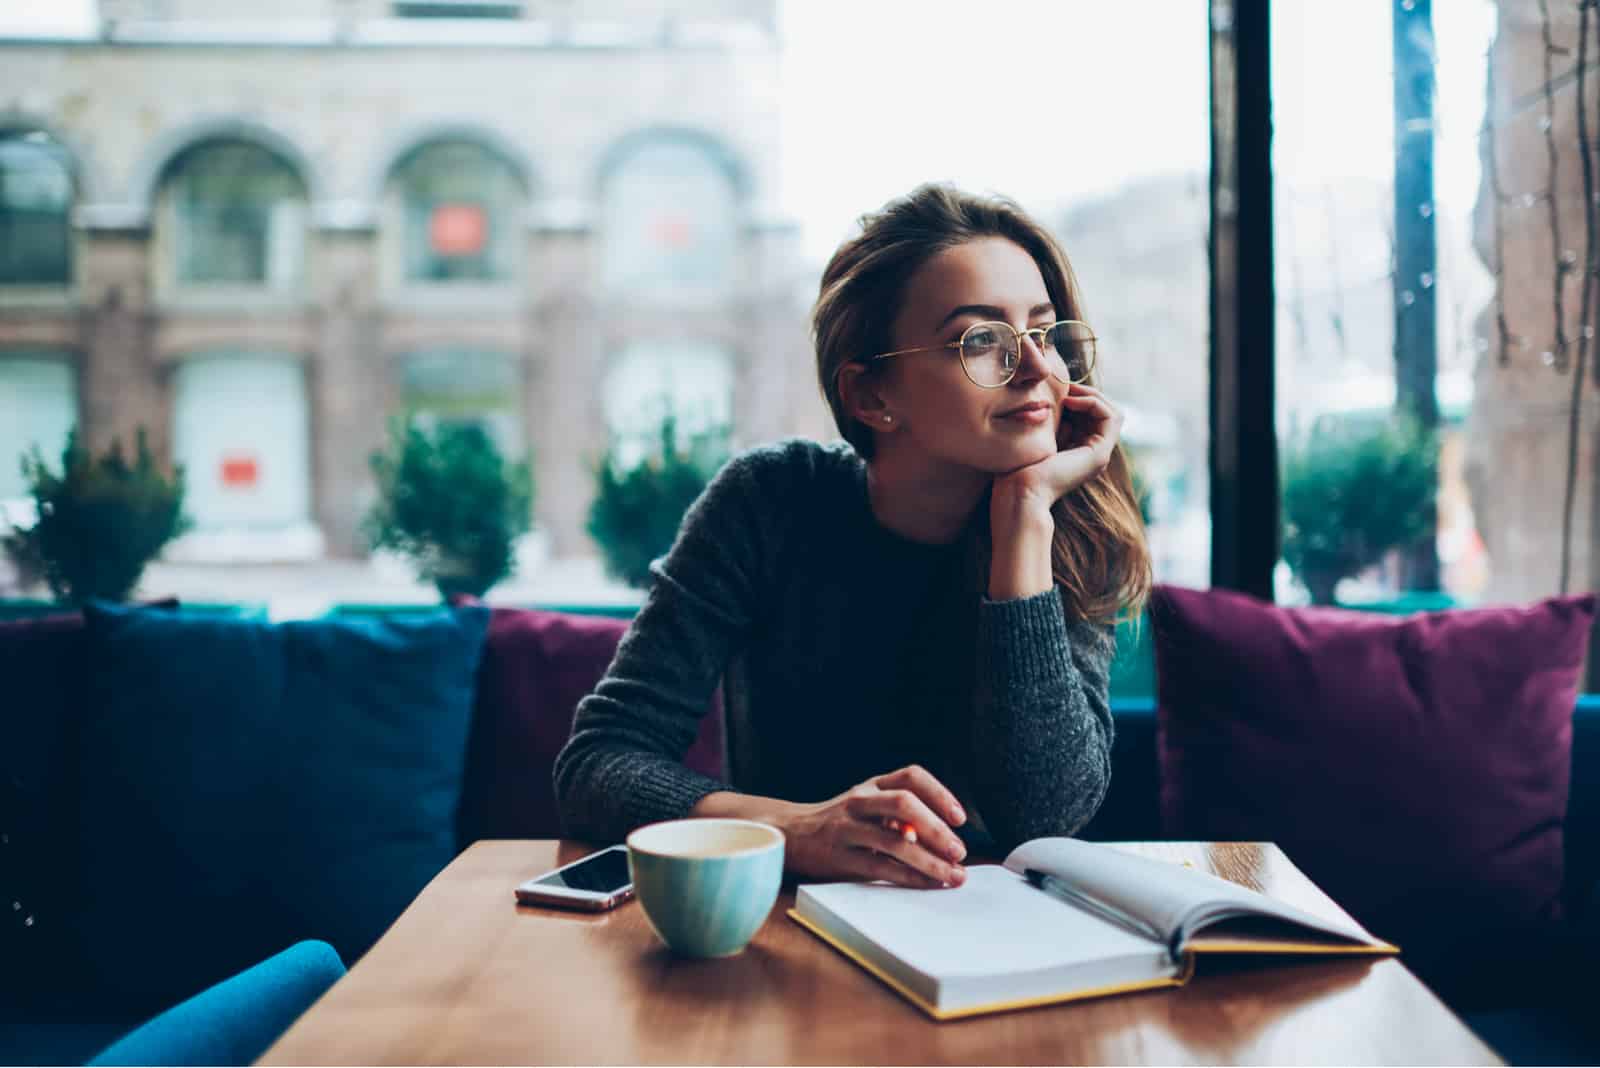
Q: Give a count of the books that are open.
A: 1